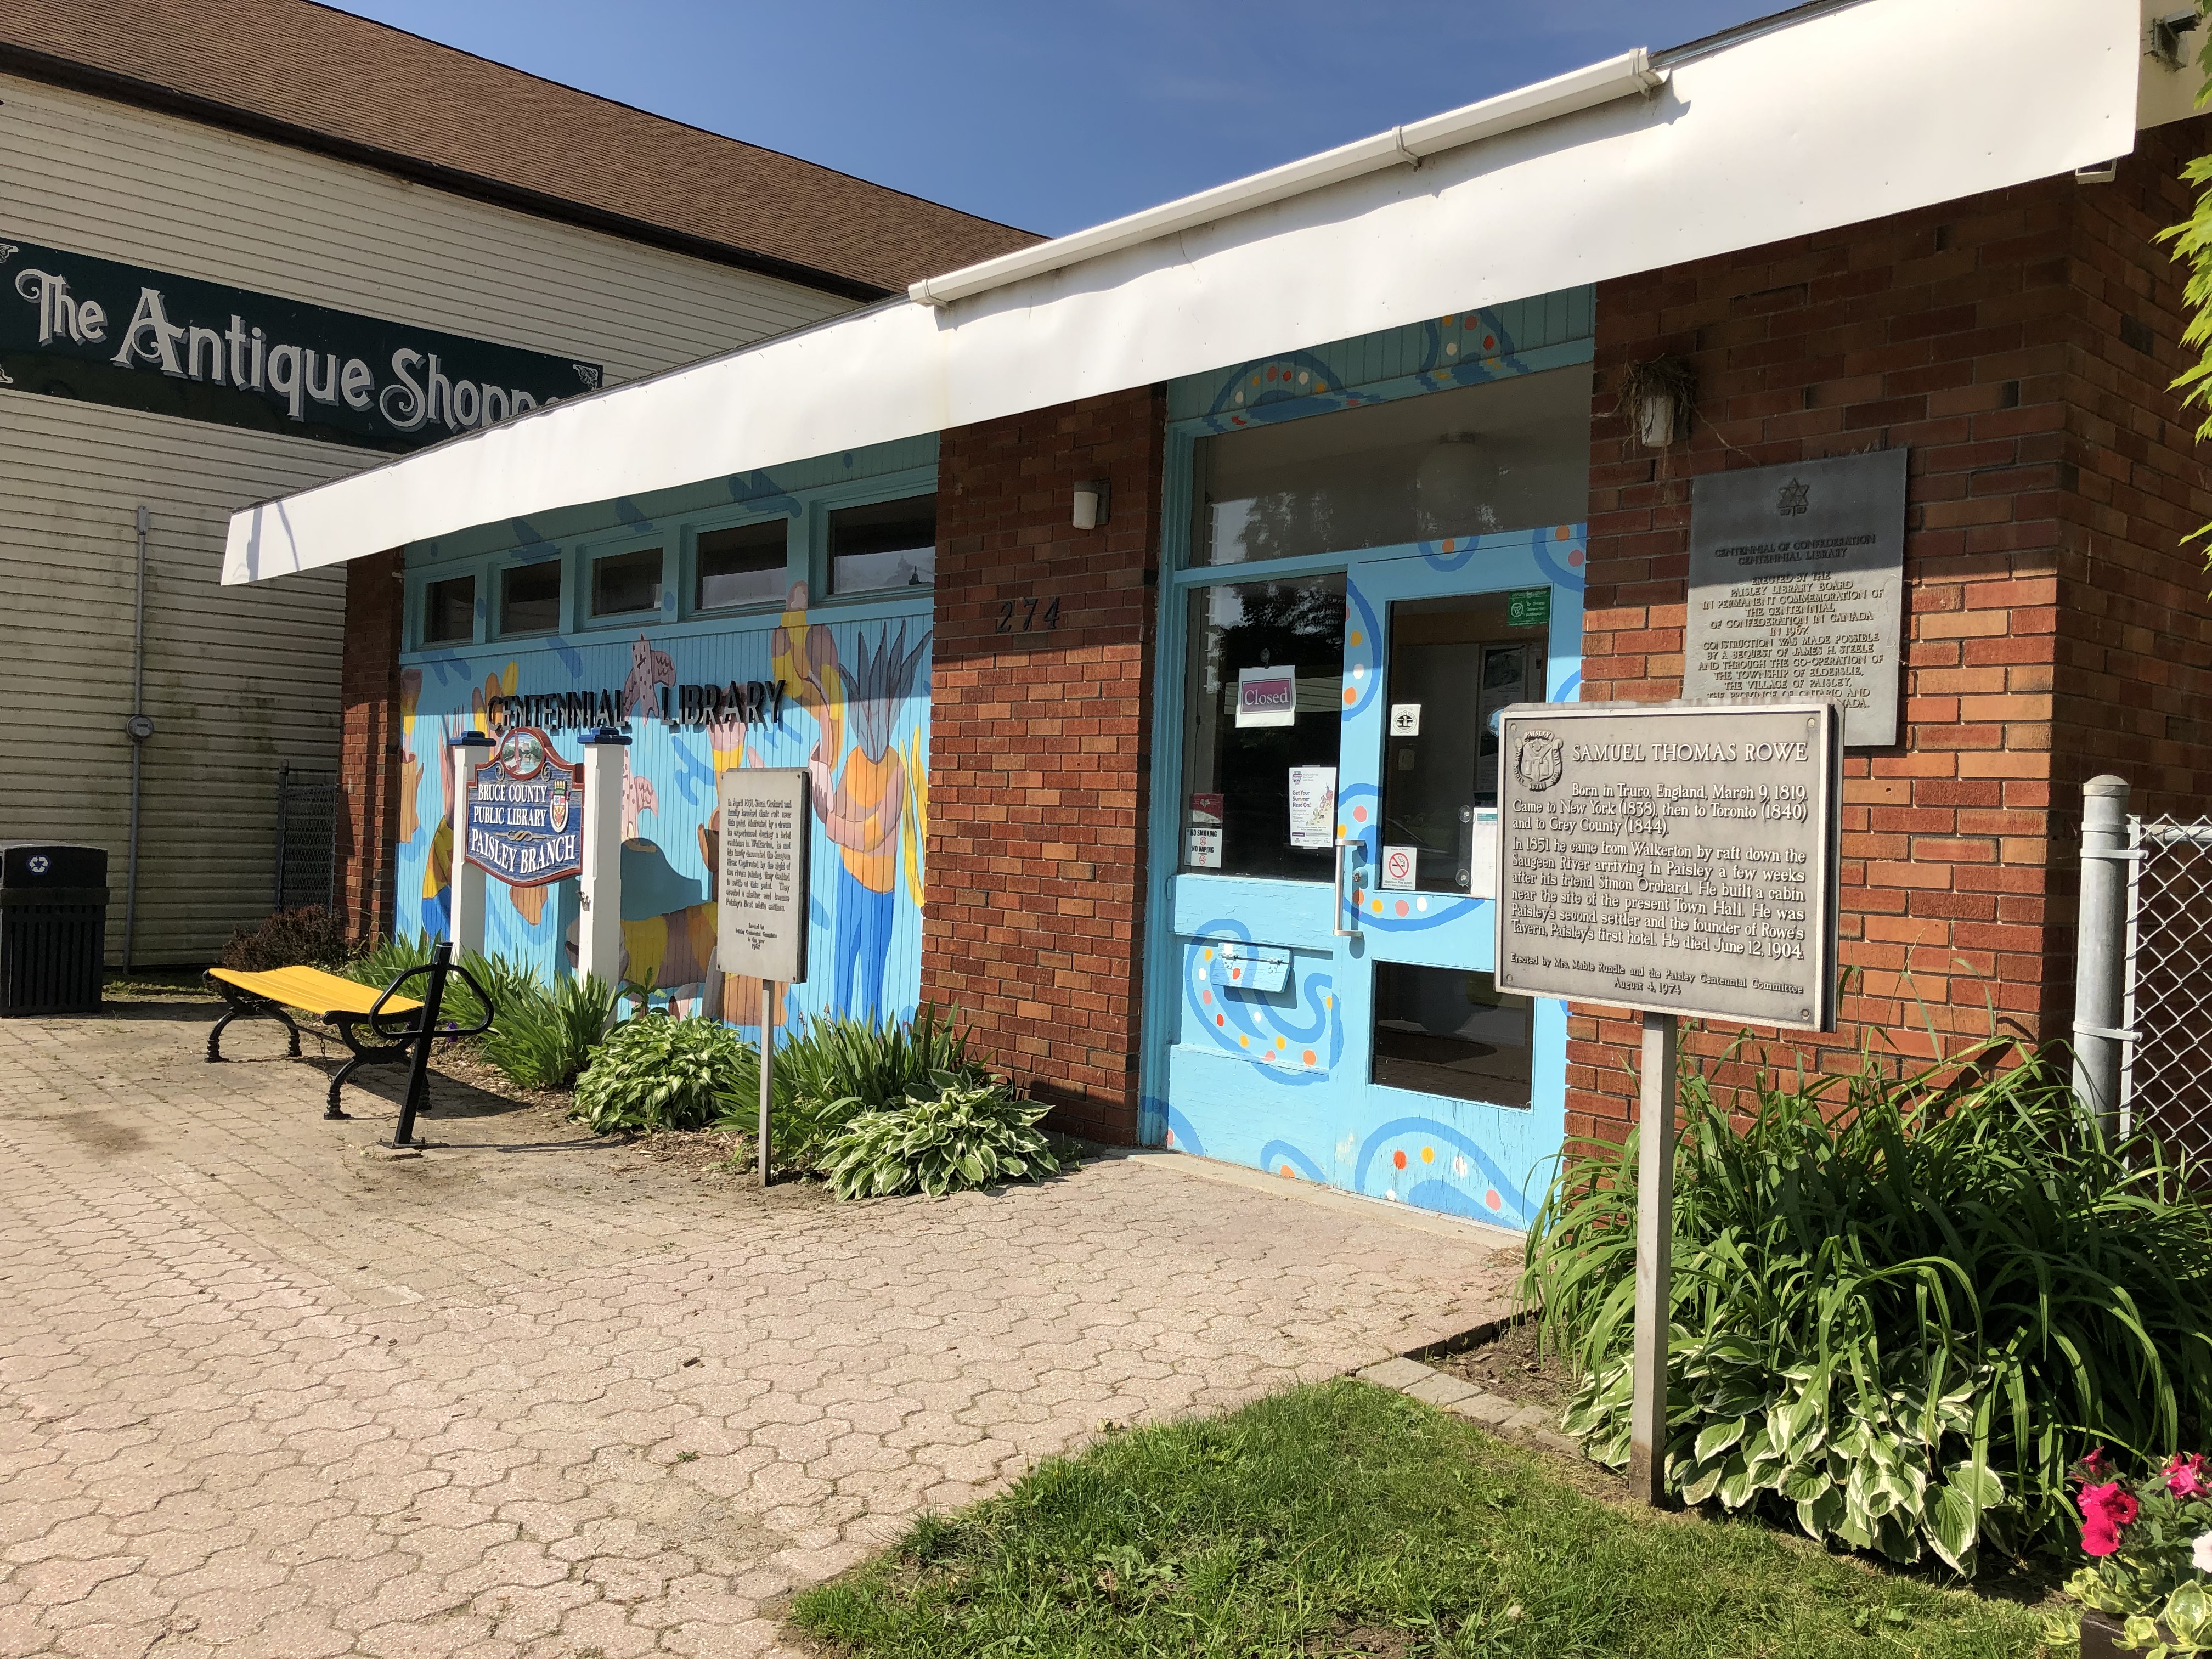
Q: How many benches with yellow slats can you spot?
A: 1